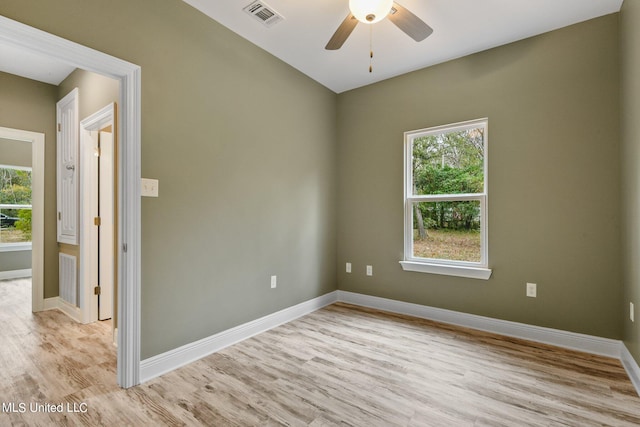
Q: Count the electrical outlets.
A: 5